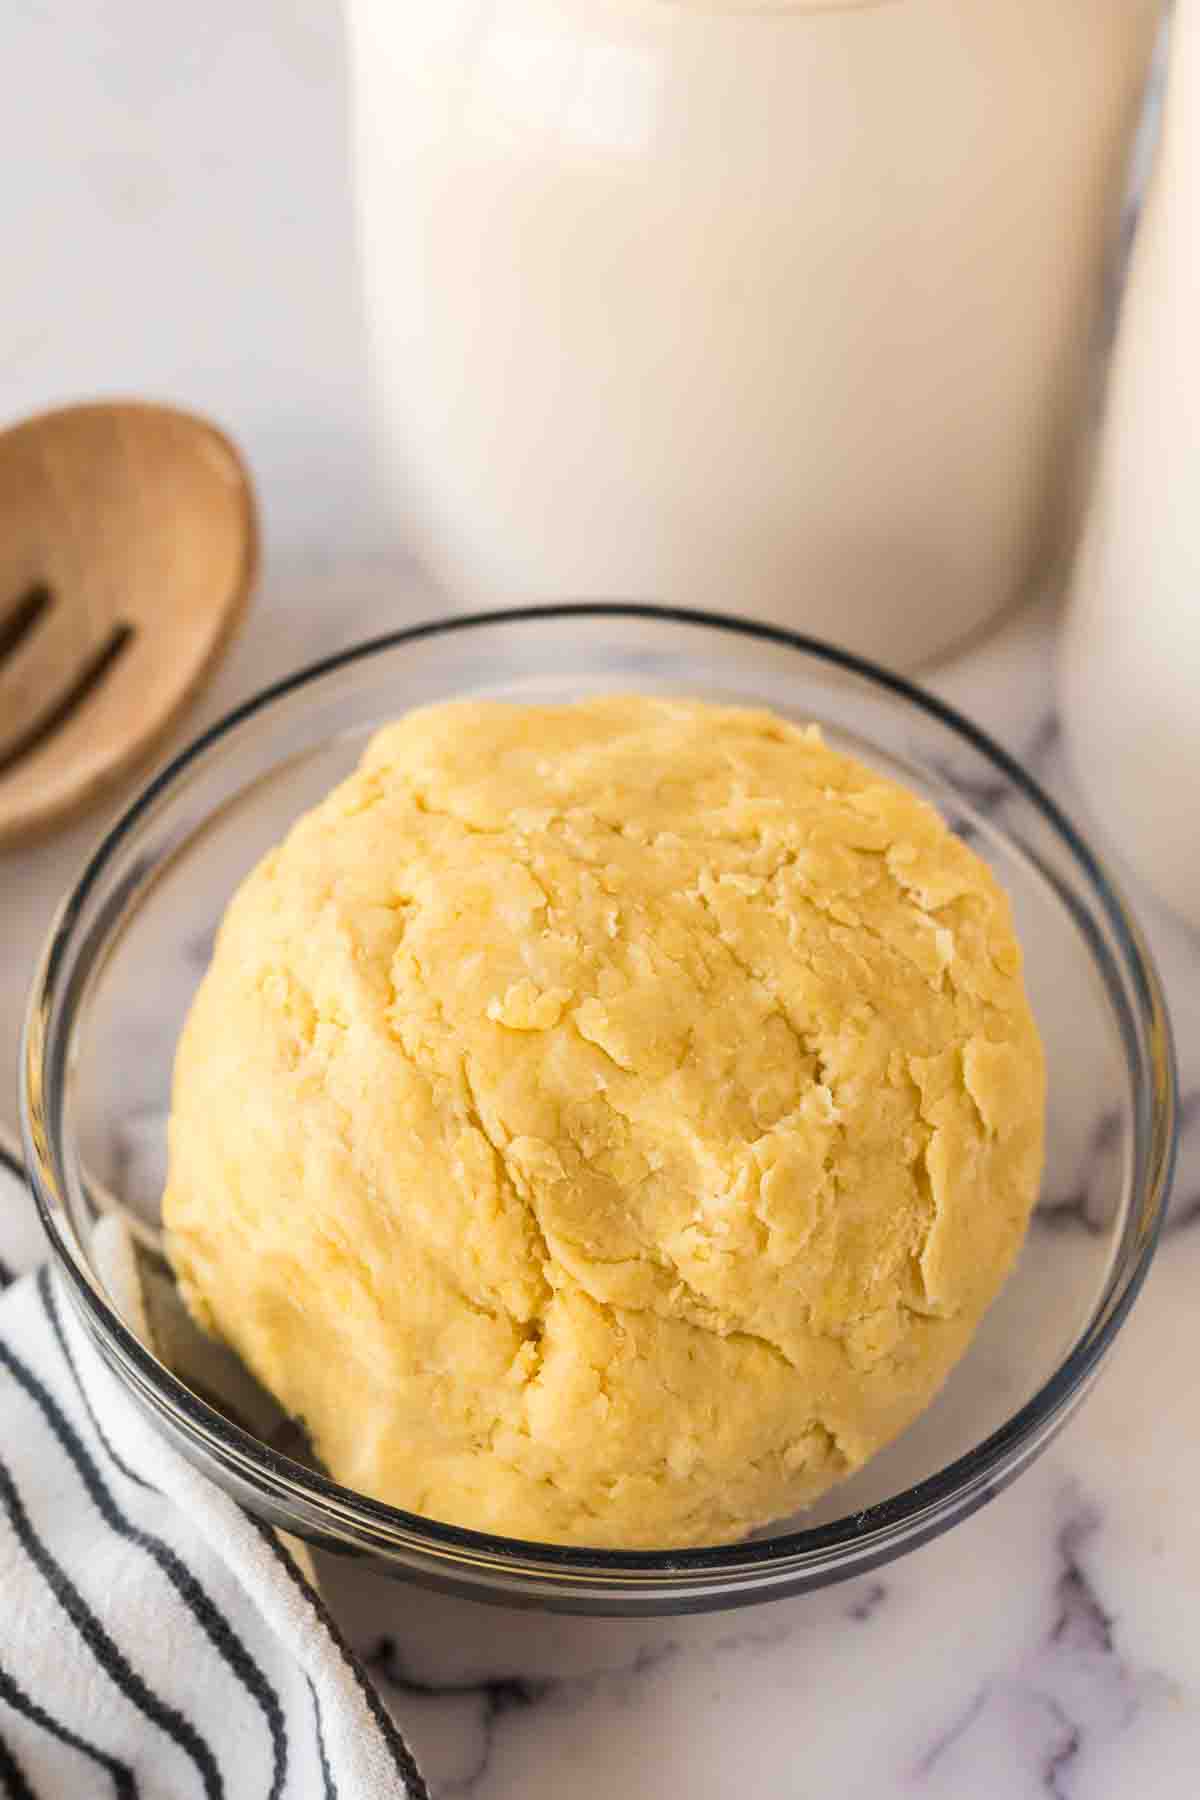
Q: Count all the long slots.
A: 2